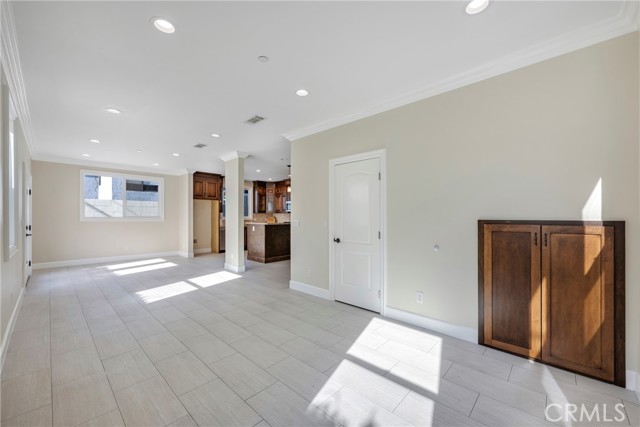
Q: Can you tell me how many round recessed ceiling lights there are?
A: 11